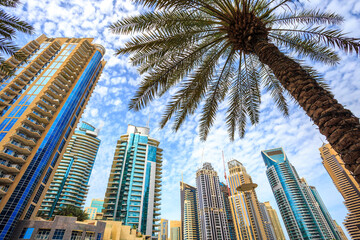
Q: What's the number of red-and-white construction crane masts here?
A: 1